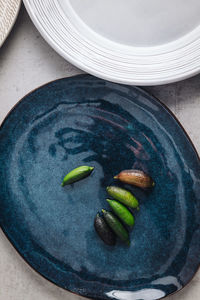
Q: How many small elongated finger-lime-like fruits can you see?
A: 6